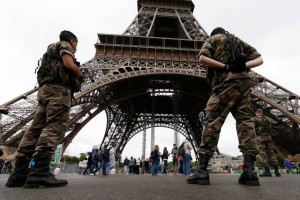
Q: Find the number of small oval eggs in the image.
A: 0